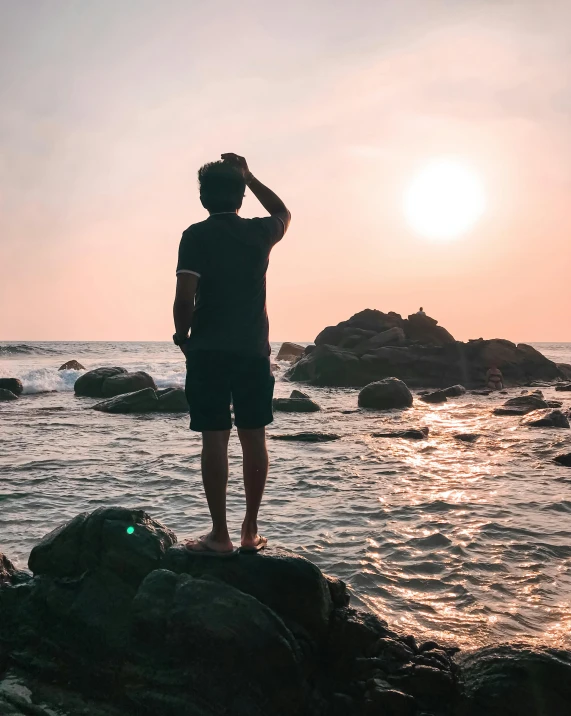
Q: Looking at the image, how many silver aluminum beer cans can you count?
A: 0